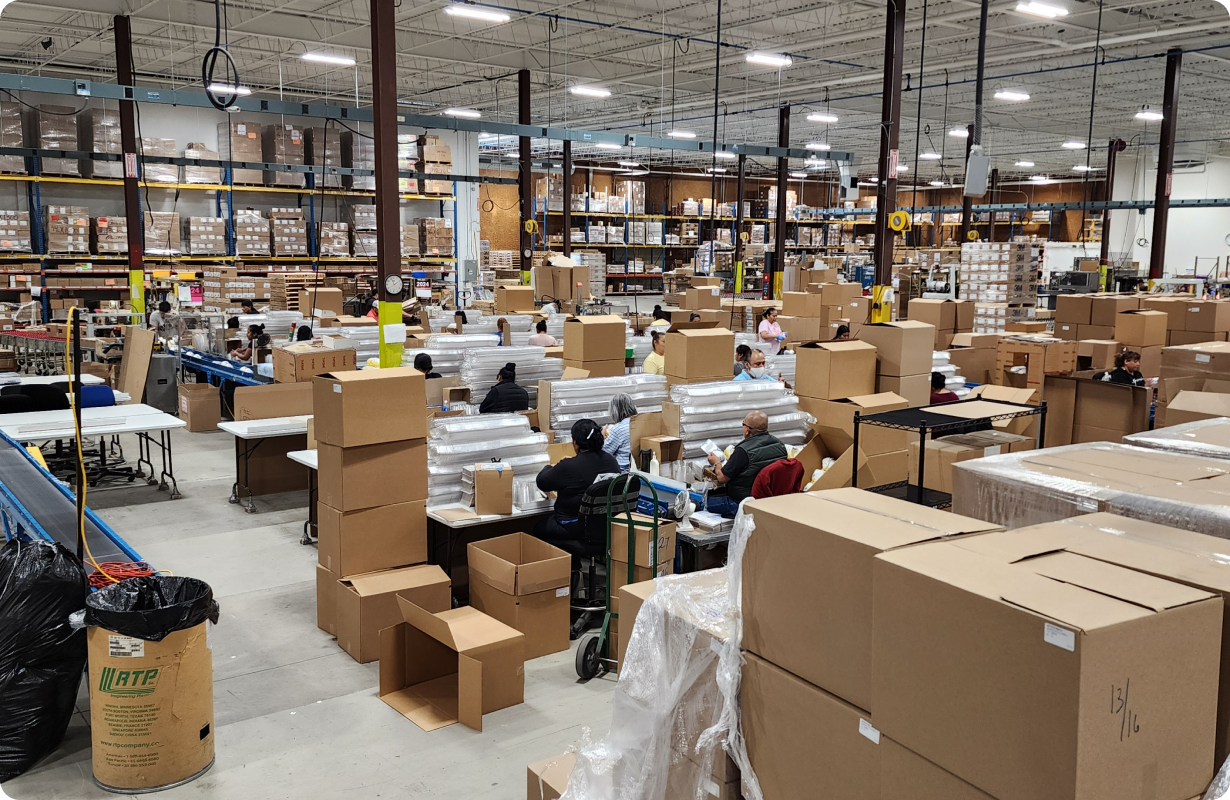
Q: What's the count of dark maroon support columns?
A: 11